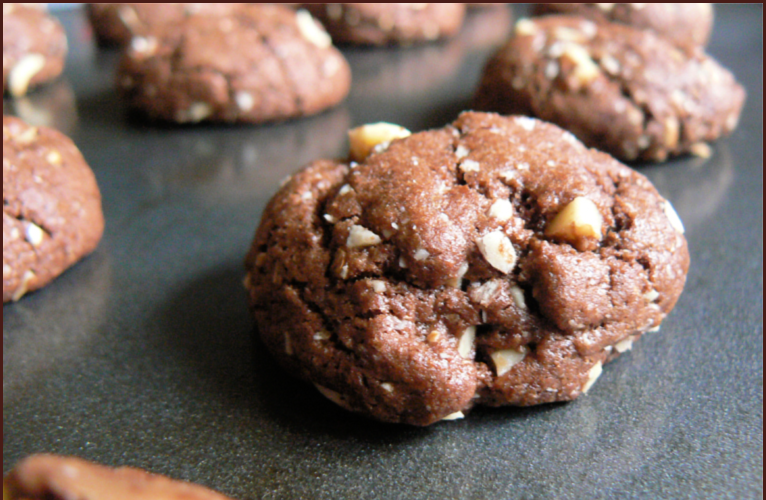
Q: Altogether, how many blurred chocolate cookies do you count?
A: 8